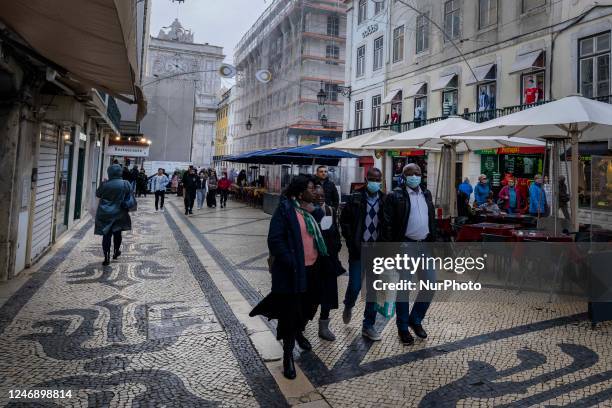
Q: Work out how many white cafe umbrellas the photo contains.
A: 3